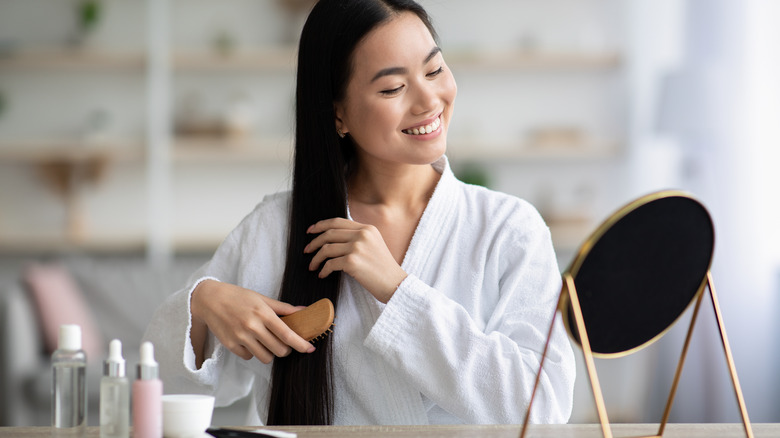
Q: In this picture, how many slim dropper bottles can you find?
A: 2